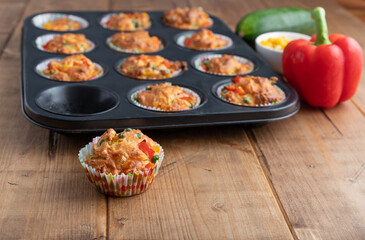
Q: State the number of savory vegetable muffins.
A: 12